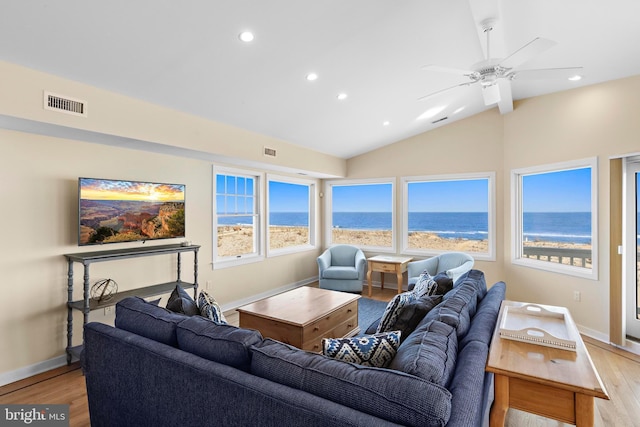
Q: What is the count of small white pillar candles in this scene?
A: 0